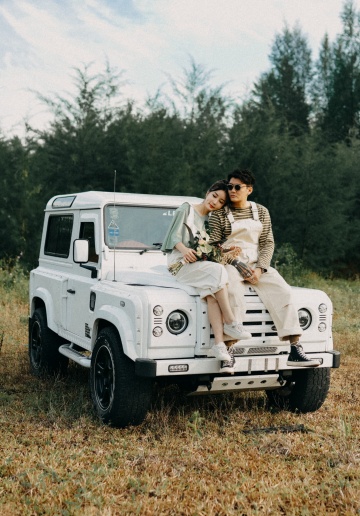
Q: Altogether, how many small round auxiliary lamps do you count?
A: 4